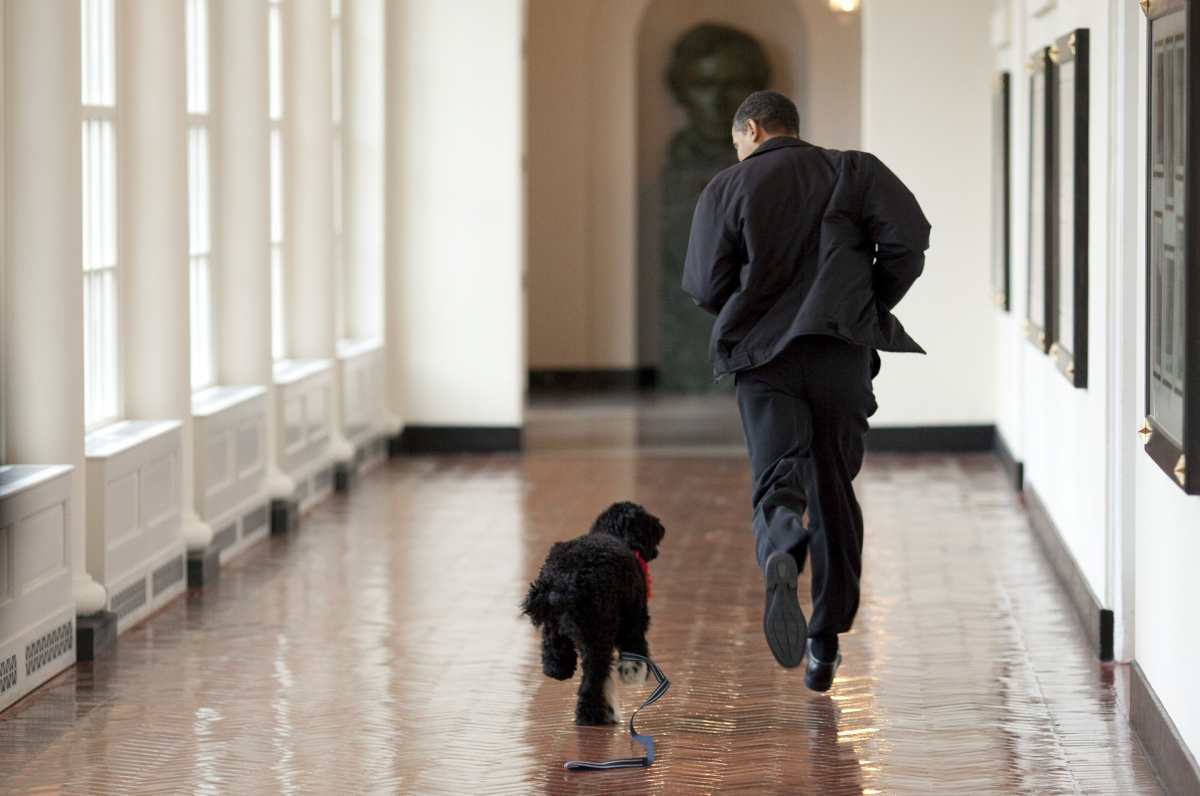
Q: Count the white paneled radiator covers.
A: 5